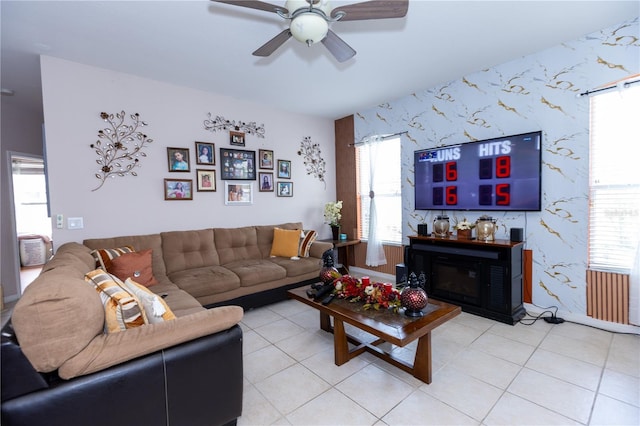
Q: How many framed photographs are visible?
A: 11